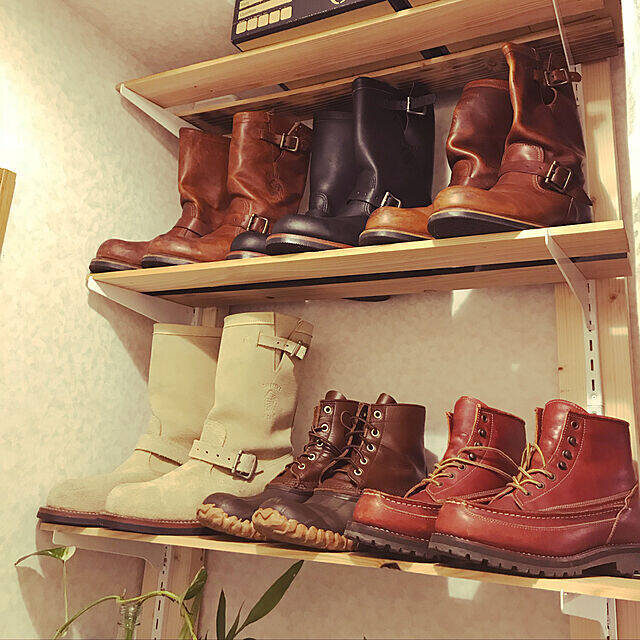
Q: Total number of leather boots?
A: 12